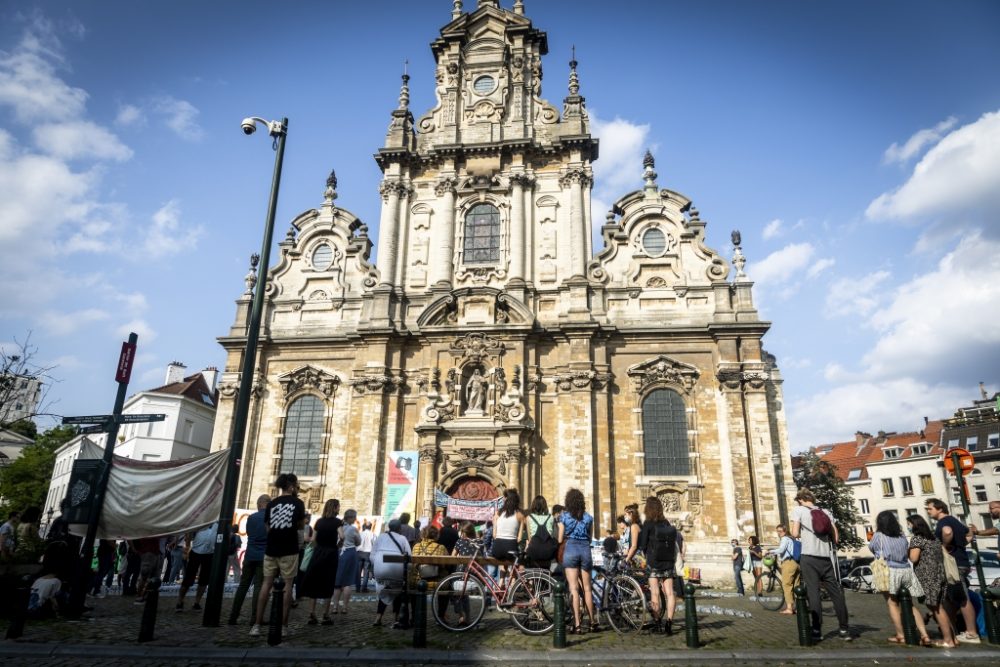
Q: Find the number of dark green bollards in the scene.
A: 9